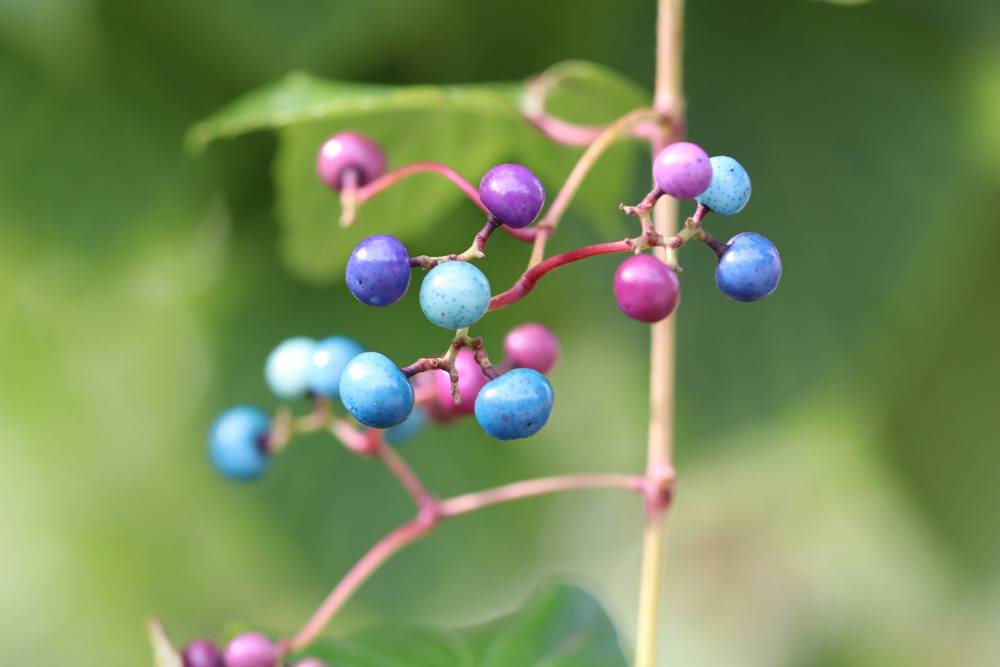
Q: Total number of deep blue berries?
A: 2